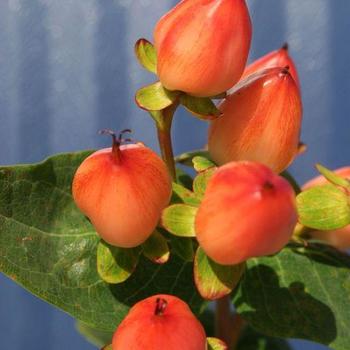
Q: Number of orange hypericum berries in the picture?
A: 7